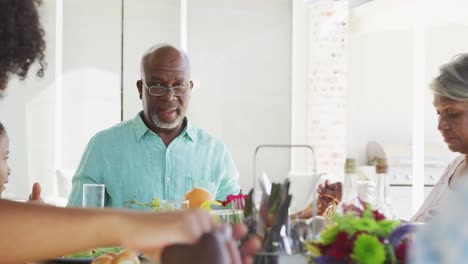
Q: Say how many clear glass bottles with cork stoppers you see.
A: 2